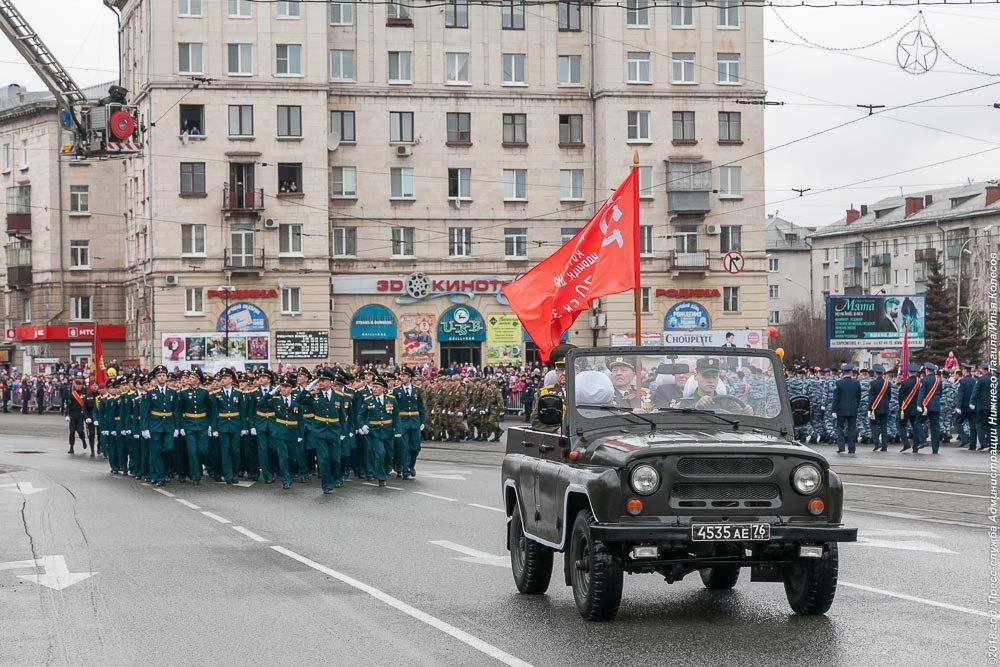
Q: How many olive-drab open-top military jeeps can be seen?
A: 1